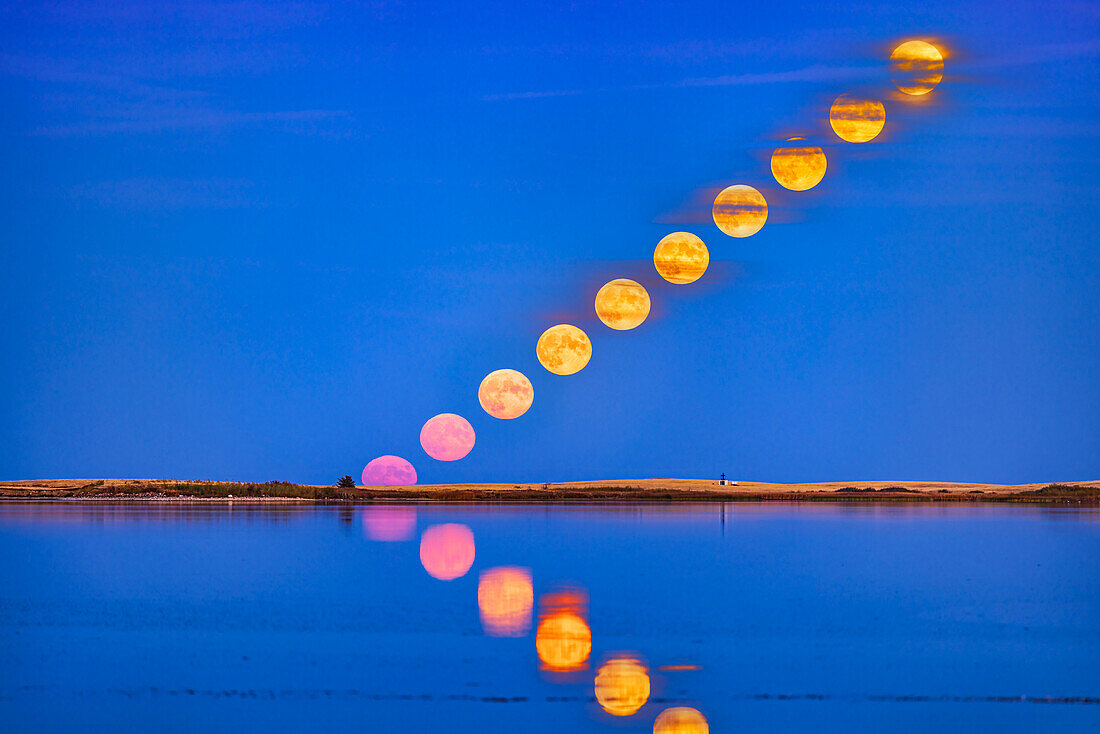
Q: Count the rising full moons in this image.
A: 10